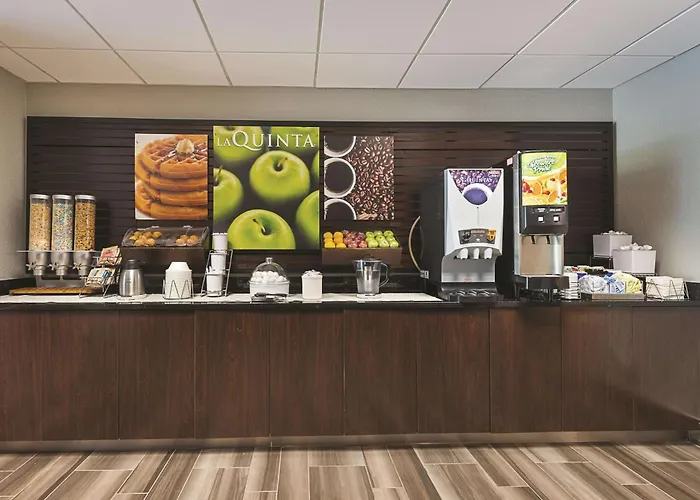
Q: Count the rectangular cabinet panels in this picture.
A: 10